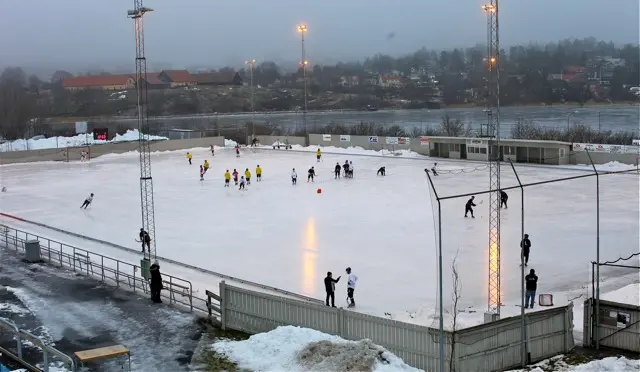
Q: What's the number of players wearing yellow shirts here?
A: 6